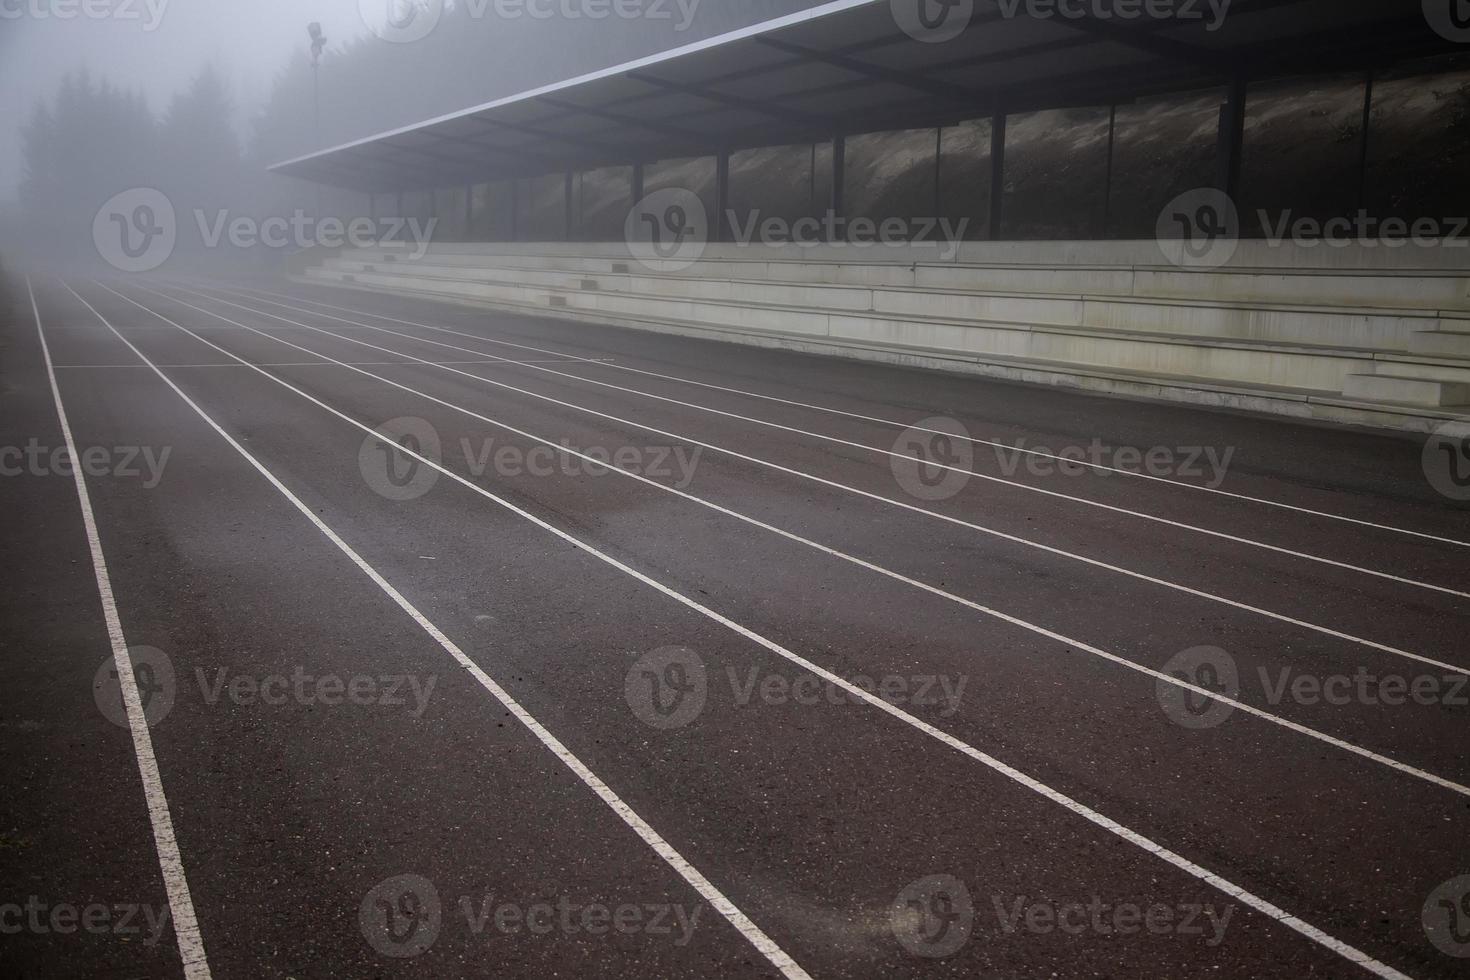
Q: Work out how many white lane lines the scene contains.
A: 7